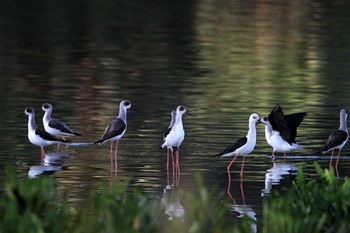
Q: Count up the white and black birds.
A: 8